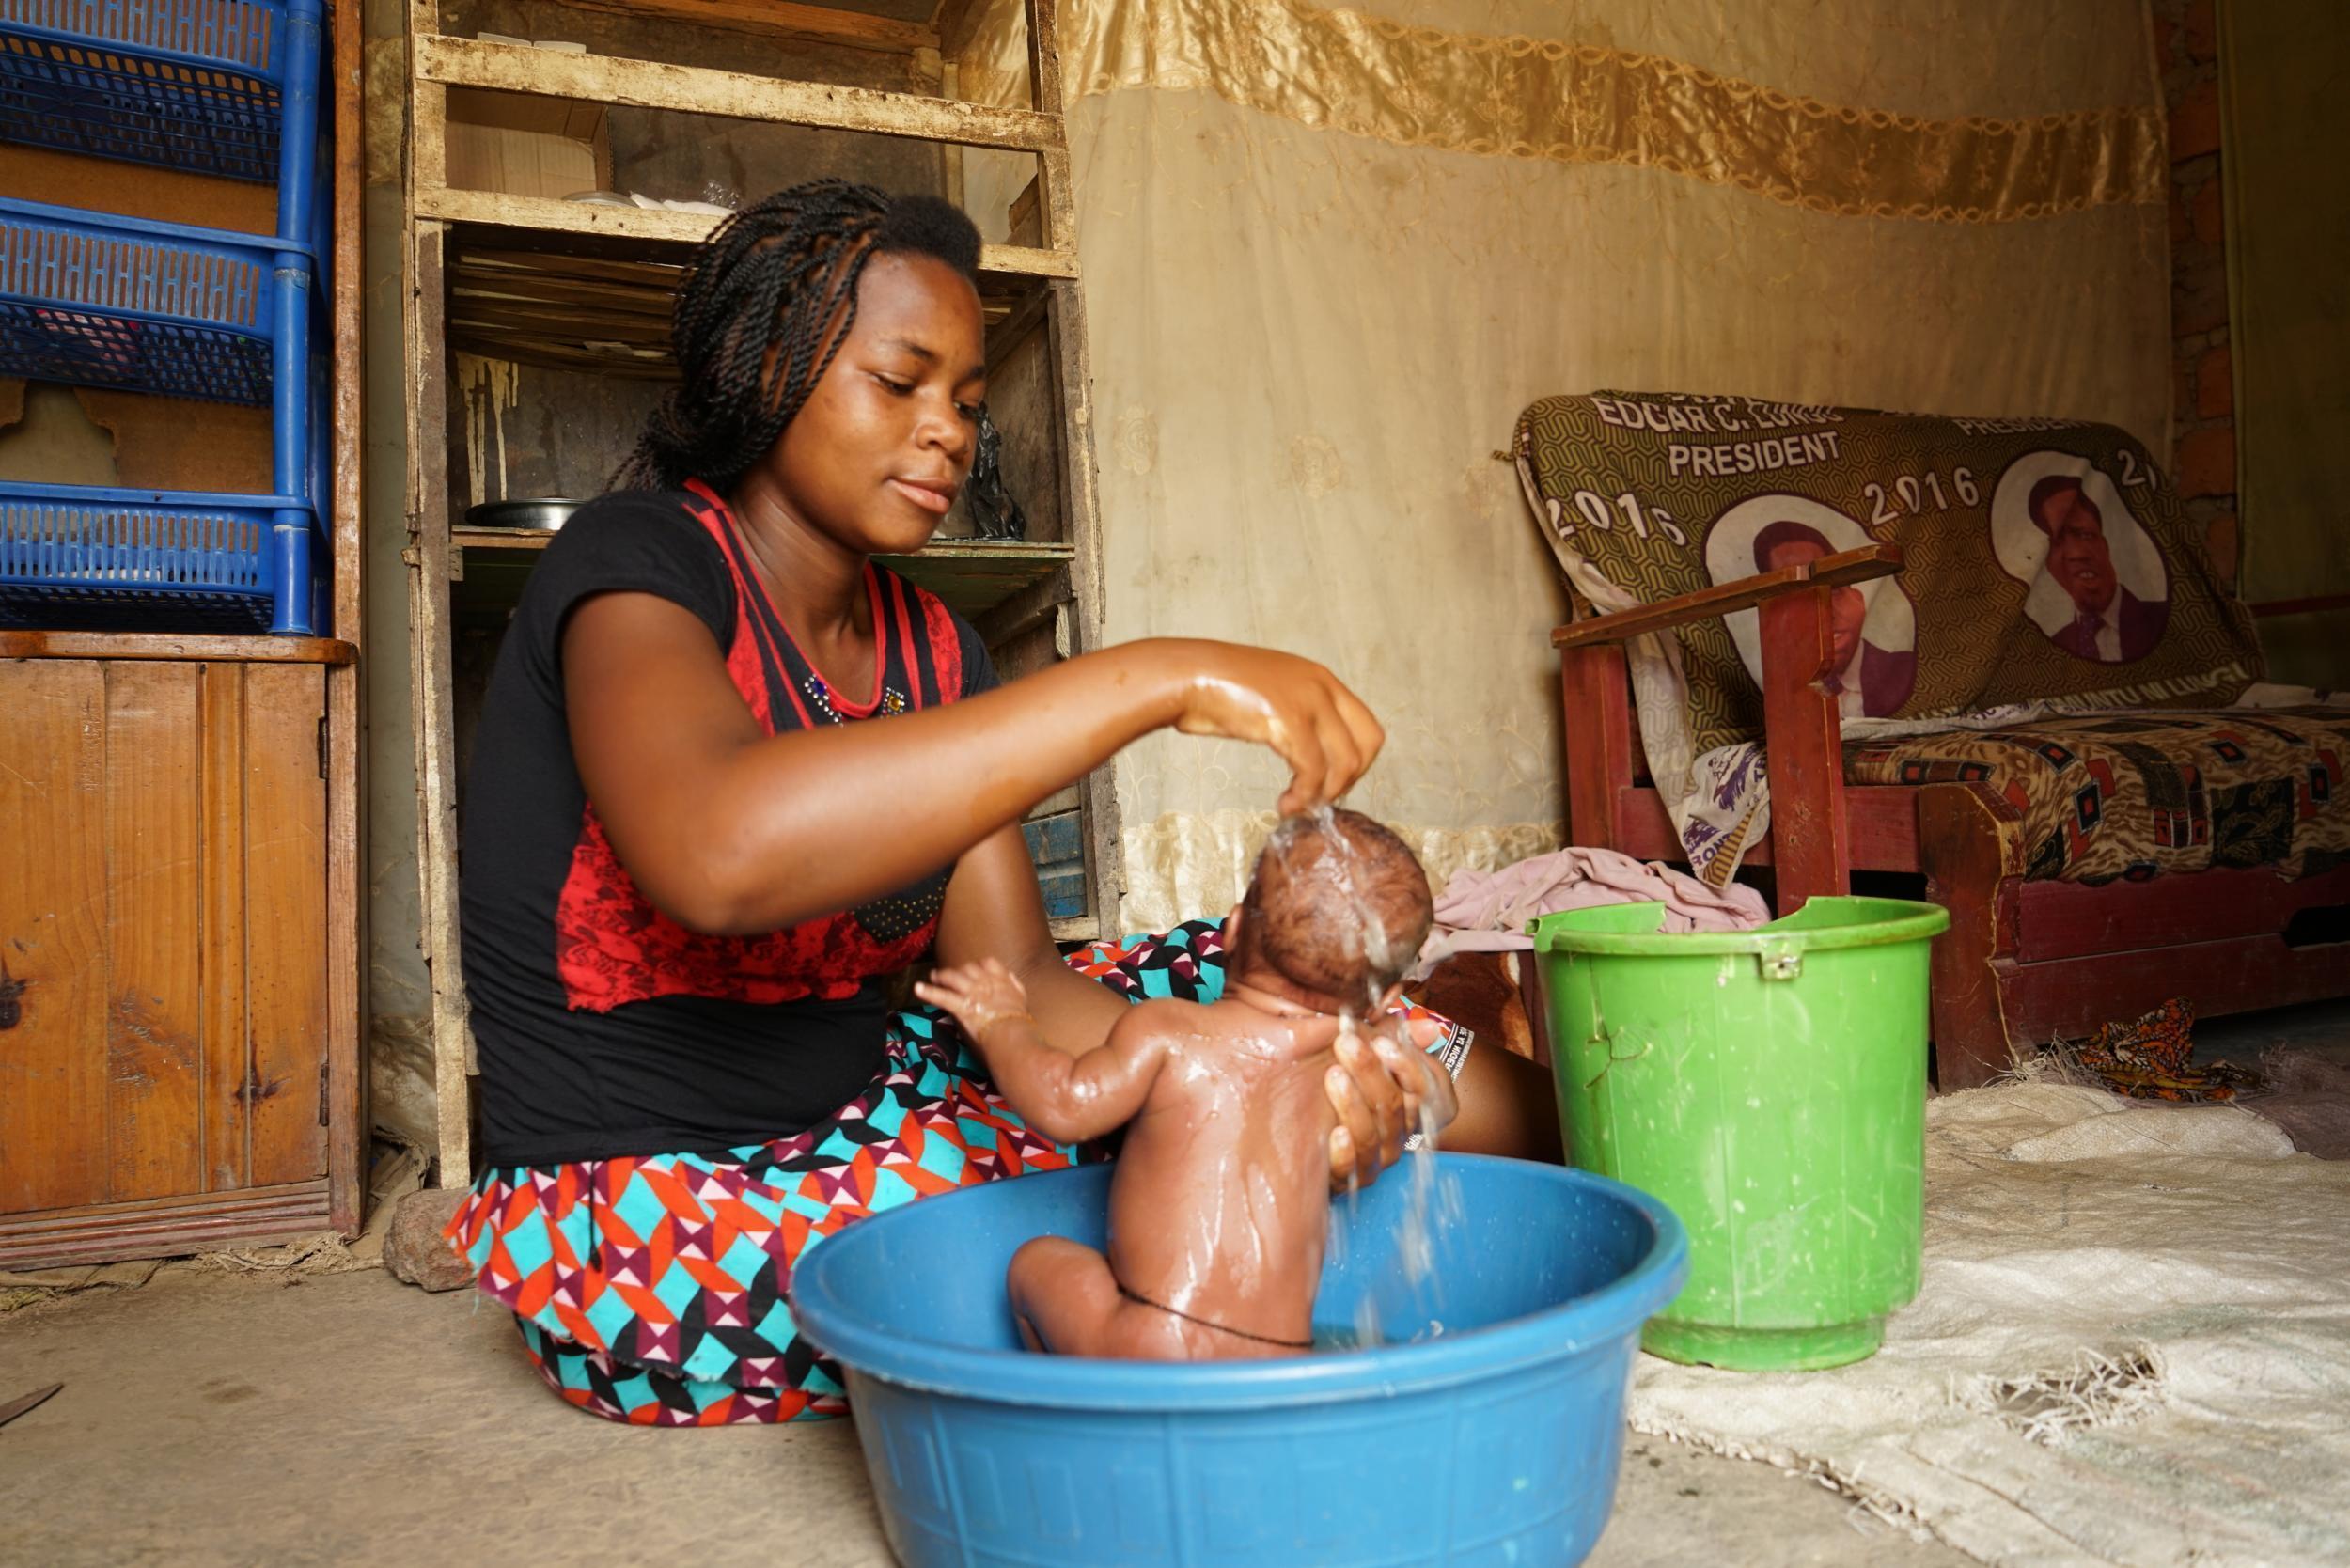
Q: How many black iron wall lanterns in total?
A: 0